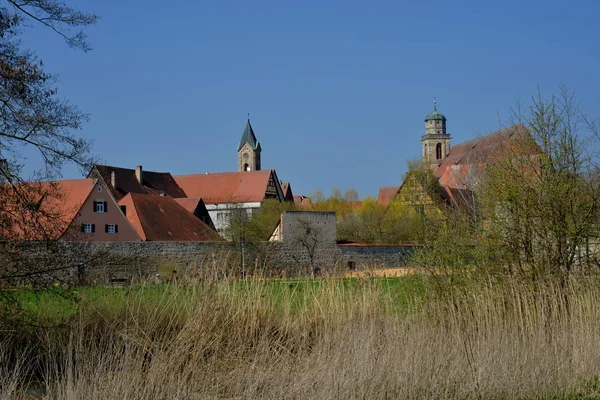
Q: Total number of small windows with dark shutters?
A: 3